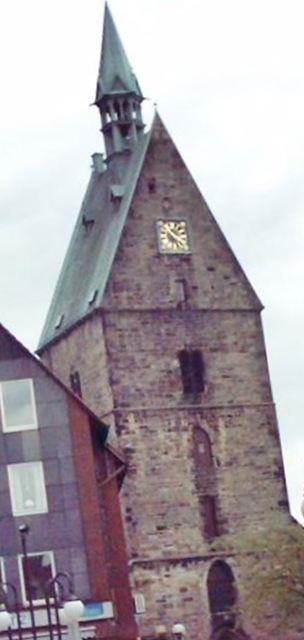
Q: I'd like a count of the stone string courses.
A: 3